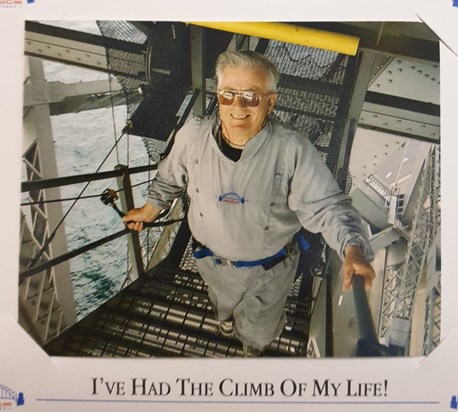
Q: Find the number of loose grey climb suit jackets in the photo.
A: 1